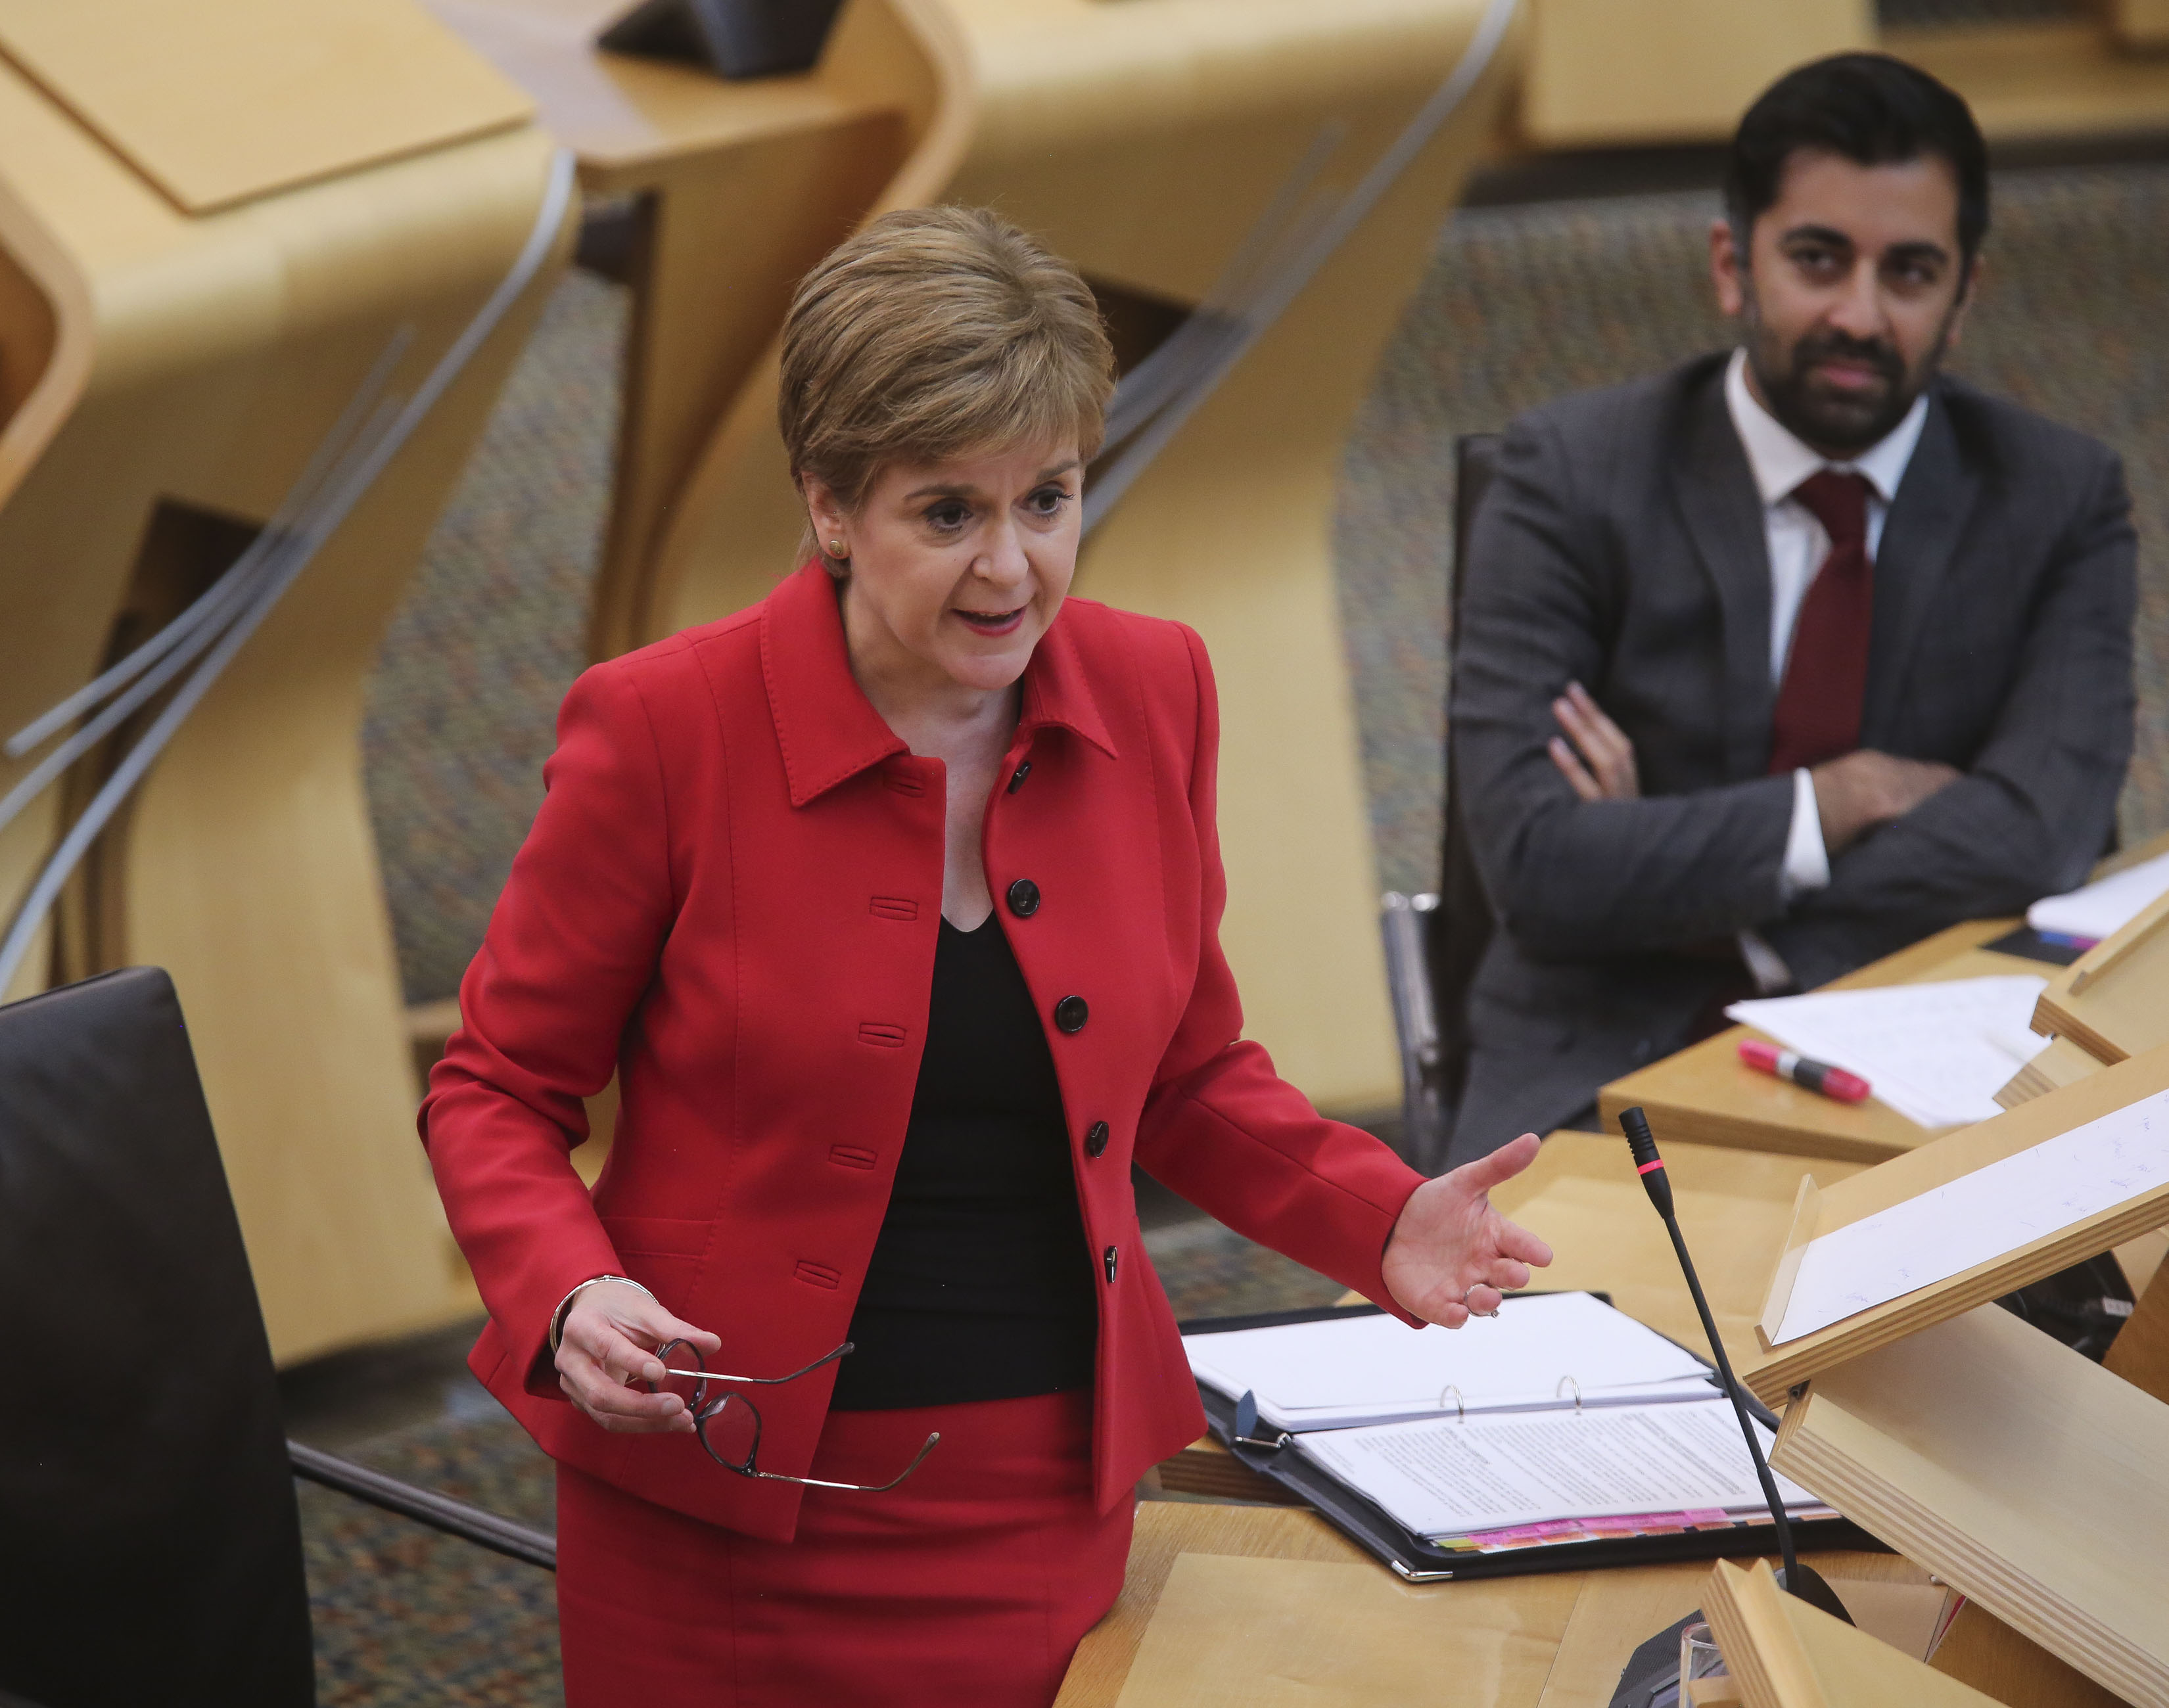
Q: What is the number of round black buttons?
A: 5